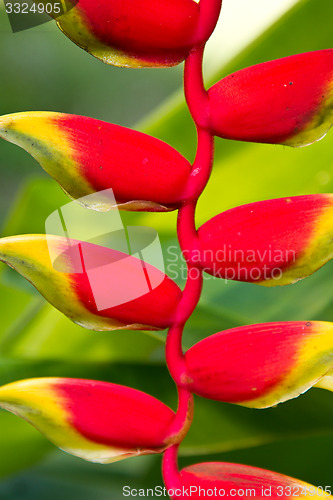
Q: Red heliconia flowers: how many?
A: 8